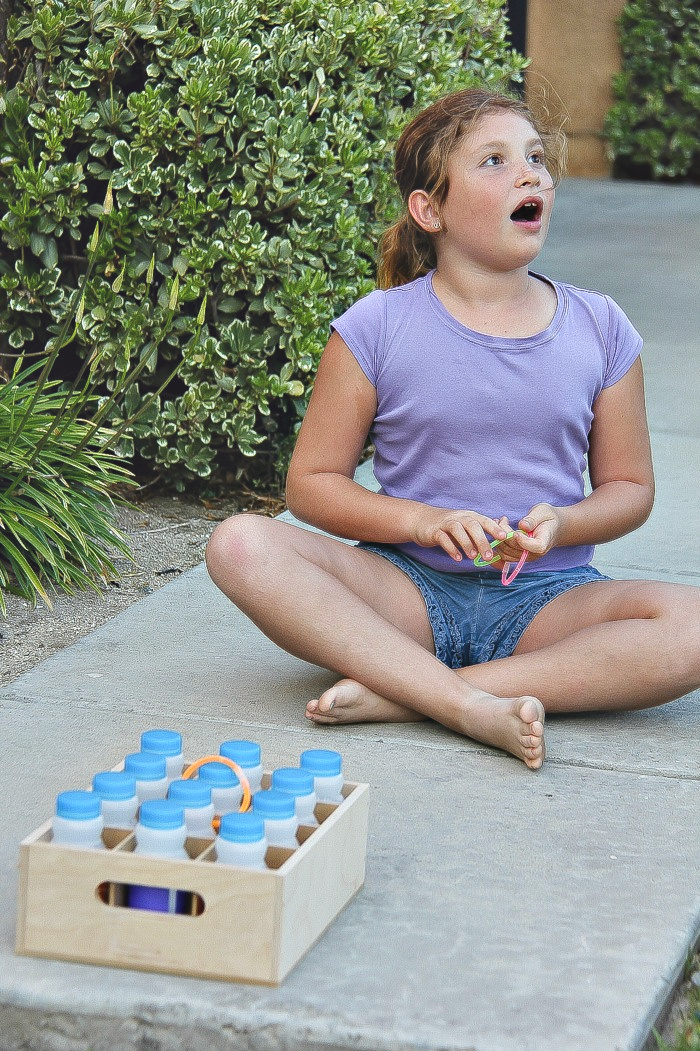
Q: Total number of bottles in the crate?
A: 12